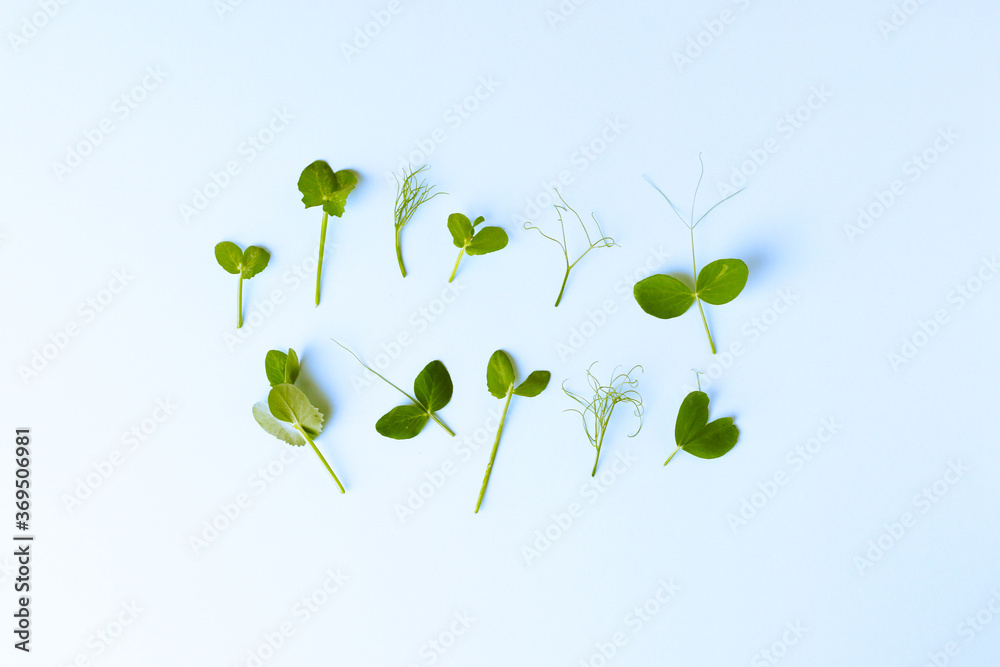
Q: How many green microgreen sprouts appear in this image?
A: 11